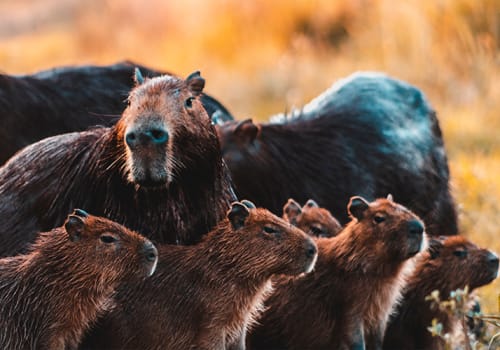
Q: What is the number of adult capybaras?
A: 3